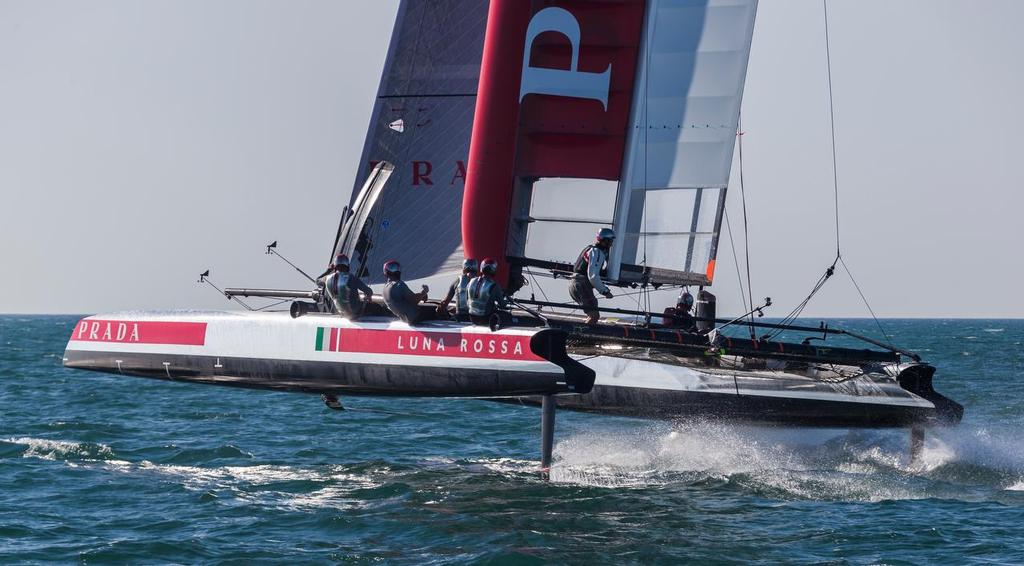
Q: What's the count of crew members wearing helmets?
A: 6